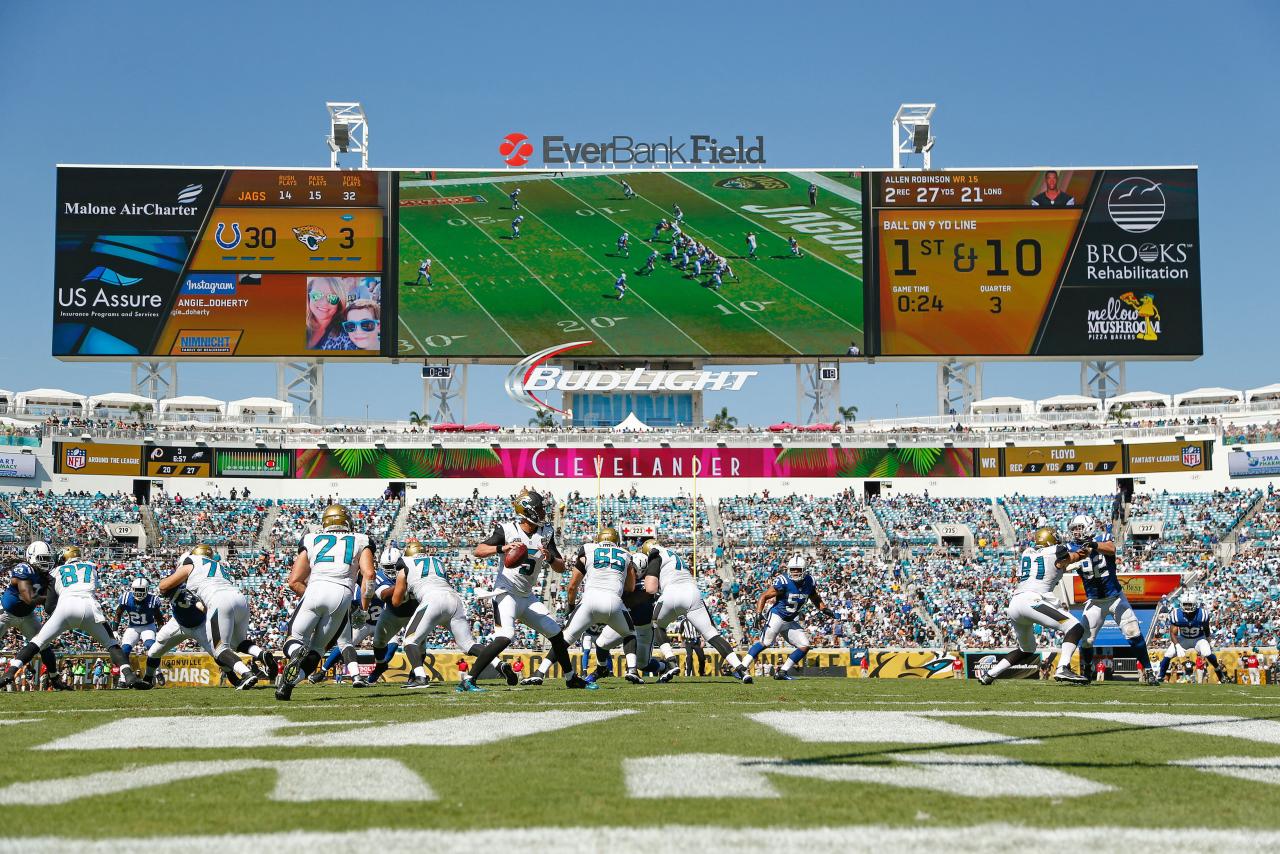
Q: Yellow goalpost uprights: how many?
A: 2